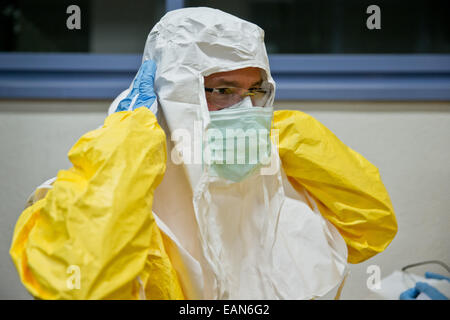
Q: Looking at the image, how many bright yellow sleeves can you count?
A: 2